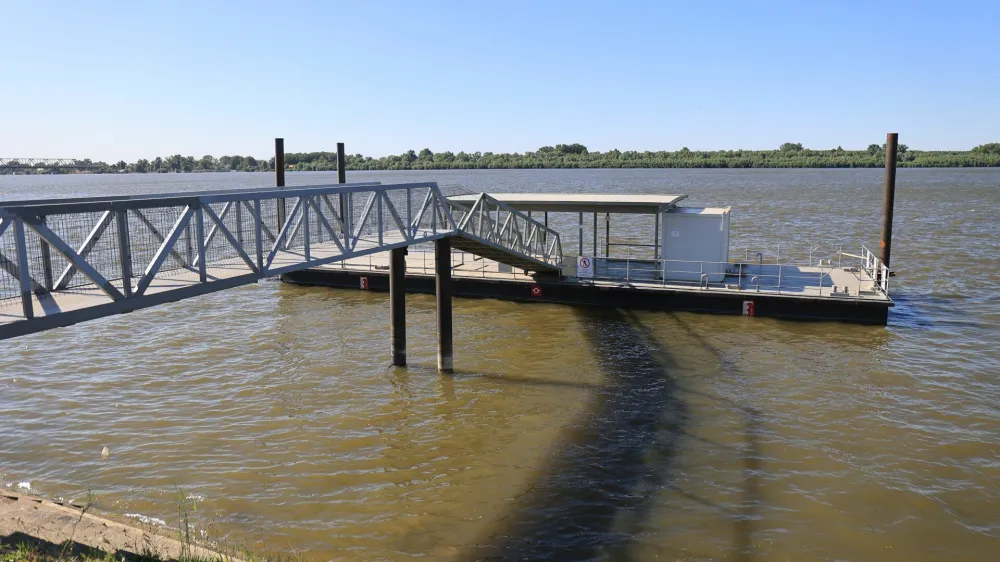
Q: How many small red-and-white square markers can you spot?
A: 3